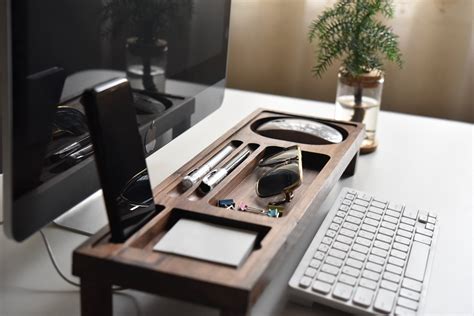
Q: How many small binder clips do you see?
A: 4